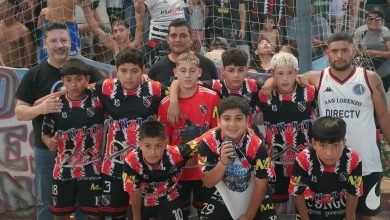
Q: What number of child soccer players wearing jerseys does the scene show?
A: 8